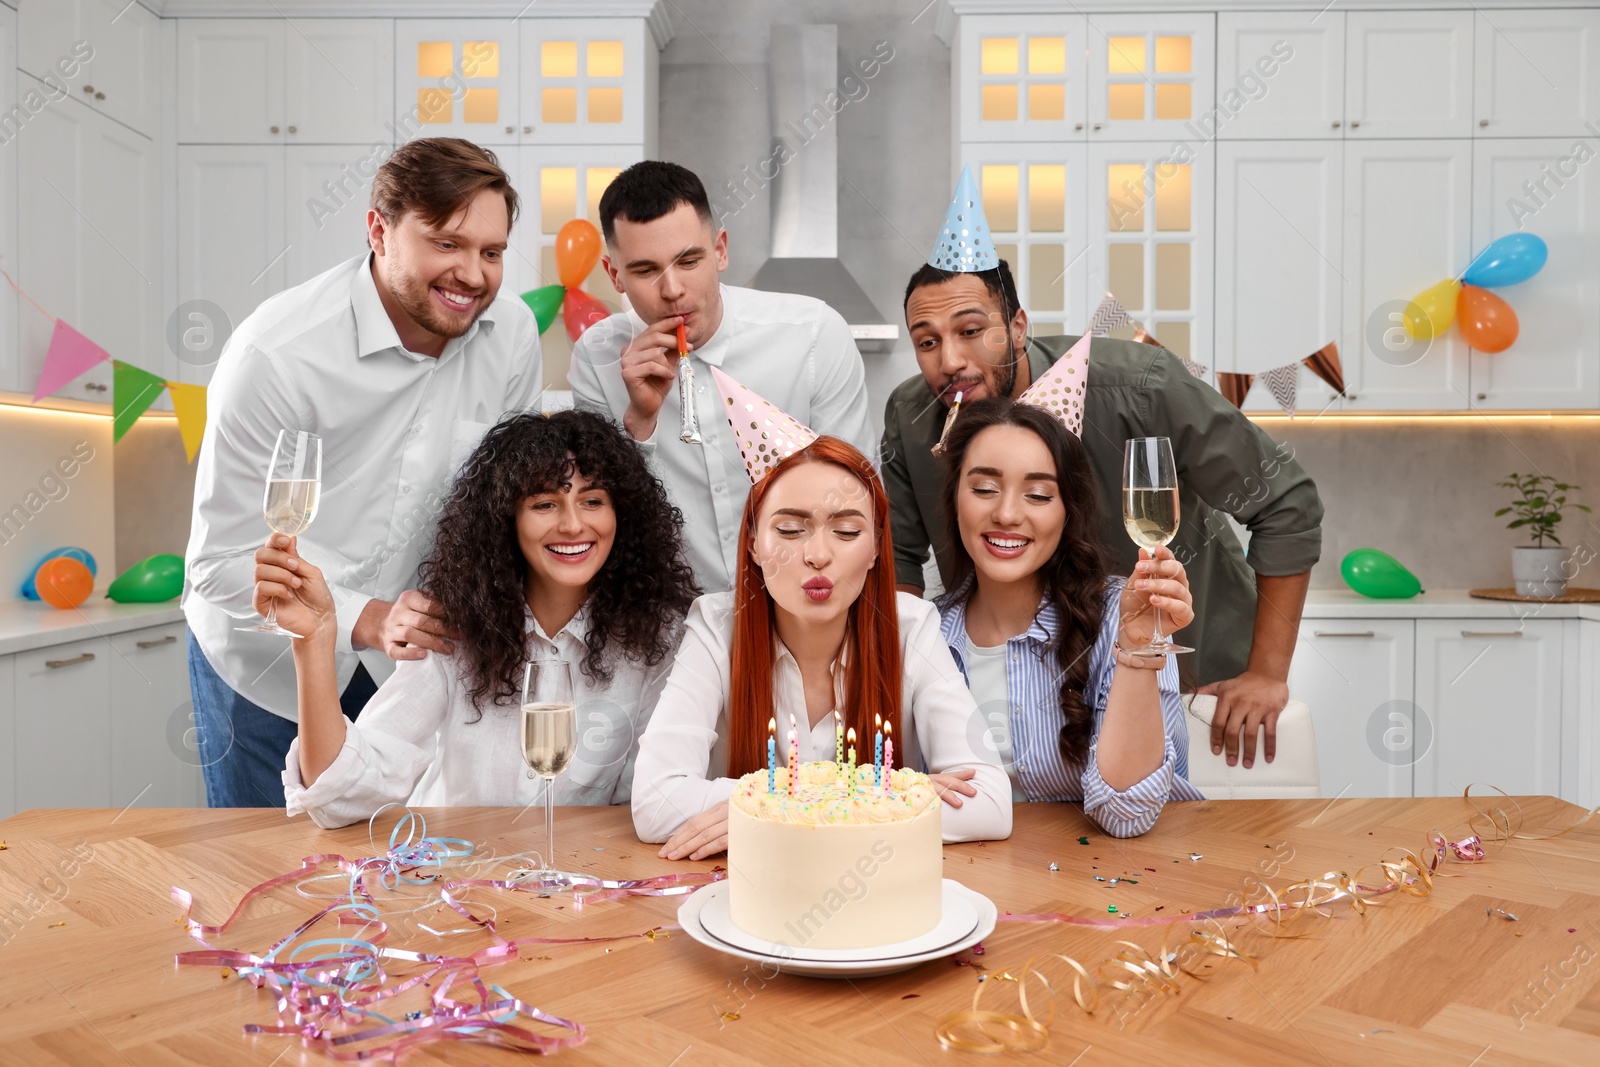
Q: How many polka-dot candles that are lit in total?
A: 7